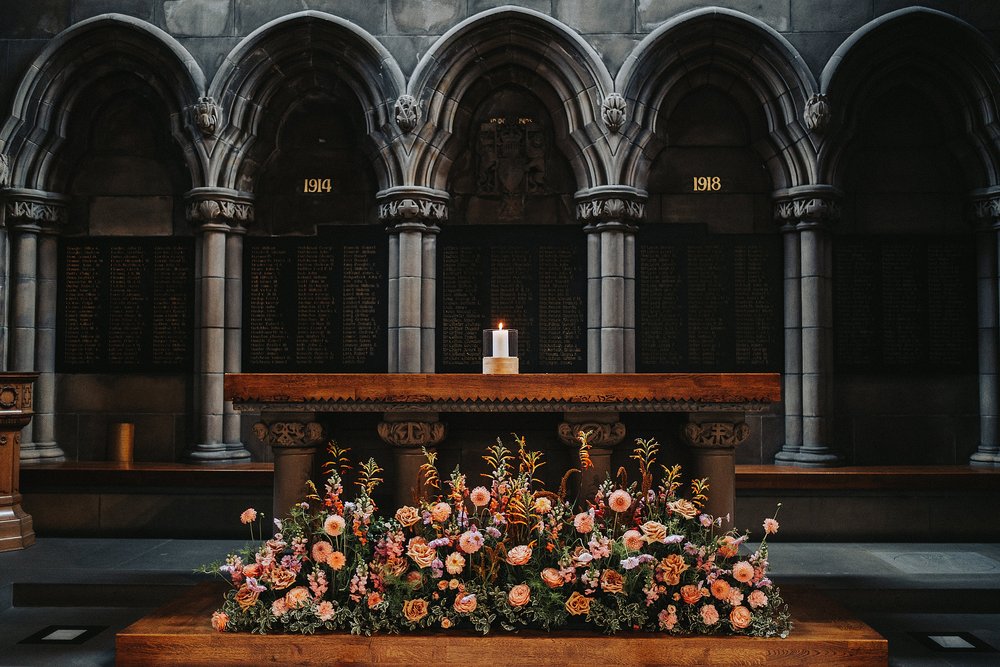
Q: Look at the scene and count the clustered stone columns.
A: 6